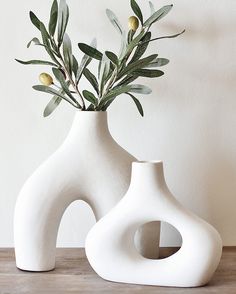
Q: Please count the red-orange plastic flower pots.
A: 0